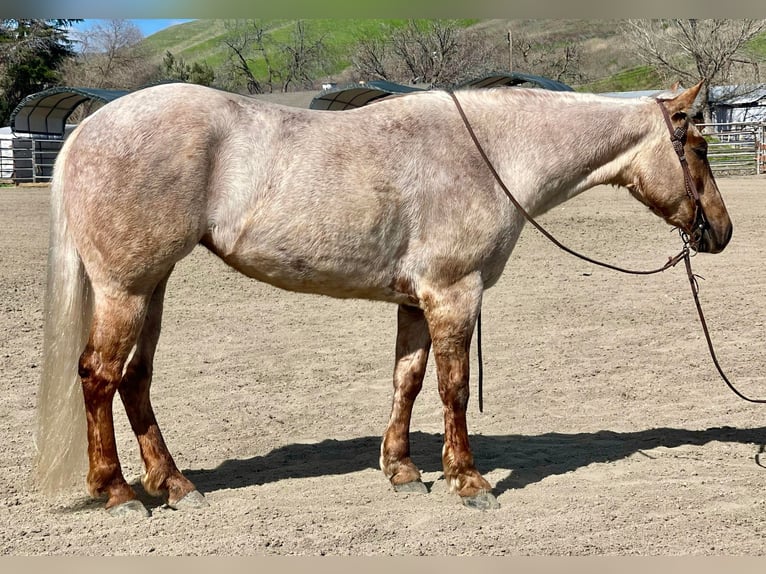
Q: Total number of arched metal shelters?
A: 3